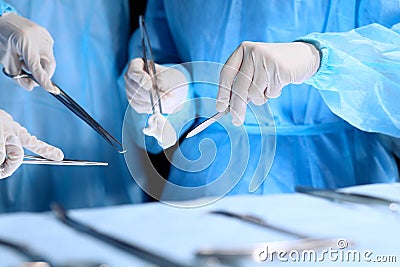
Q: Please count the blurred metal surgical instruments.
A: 5